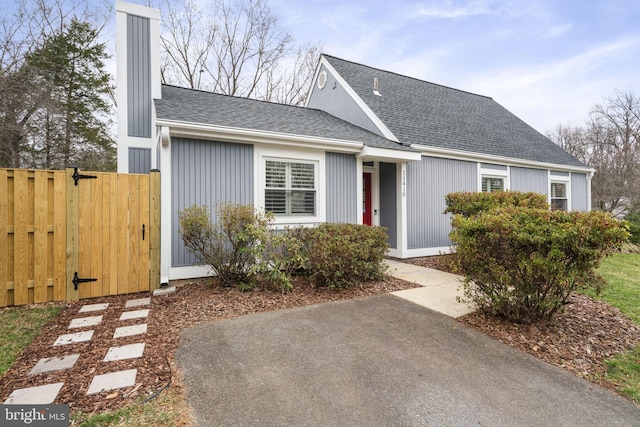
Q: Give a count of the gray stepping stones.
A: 10